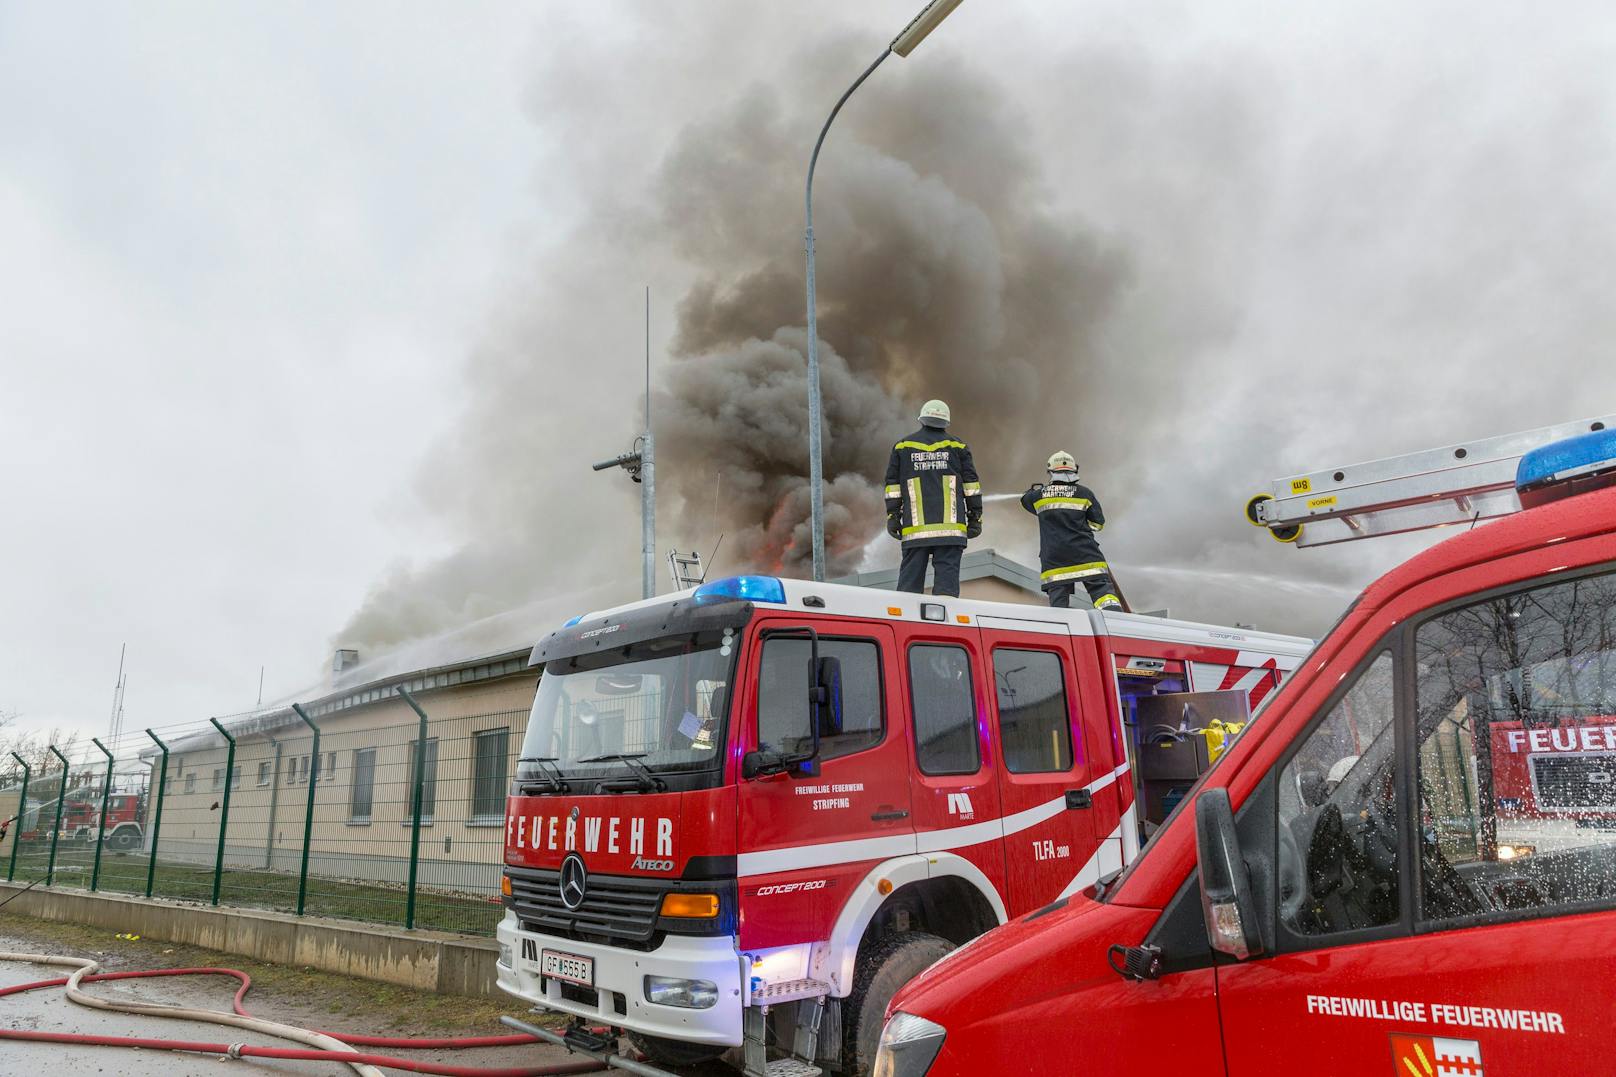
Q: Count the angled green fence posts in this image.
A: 7